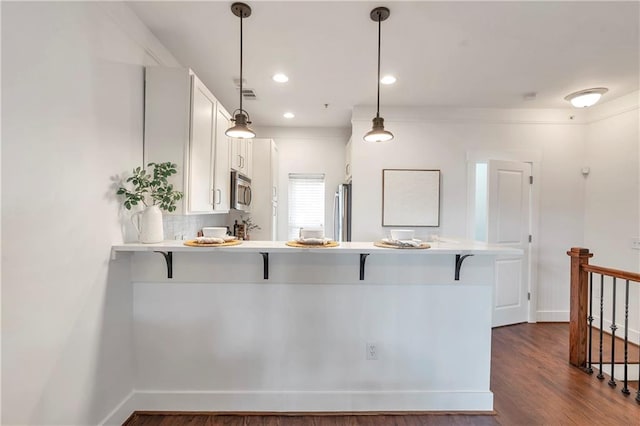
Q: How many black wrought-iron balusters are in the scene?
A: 5